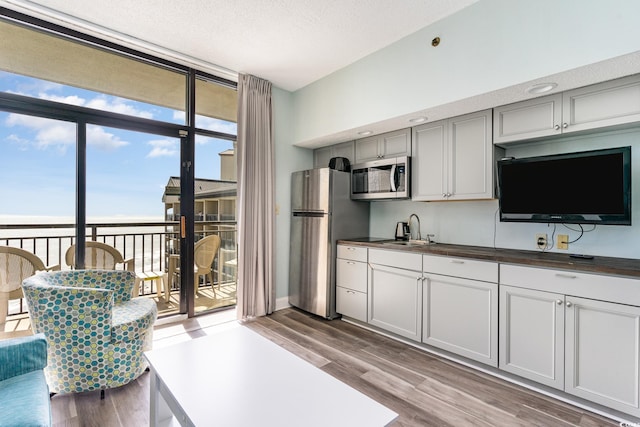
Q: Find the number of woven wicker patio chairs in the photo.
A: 3